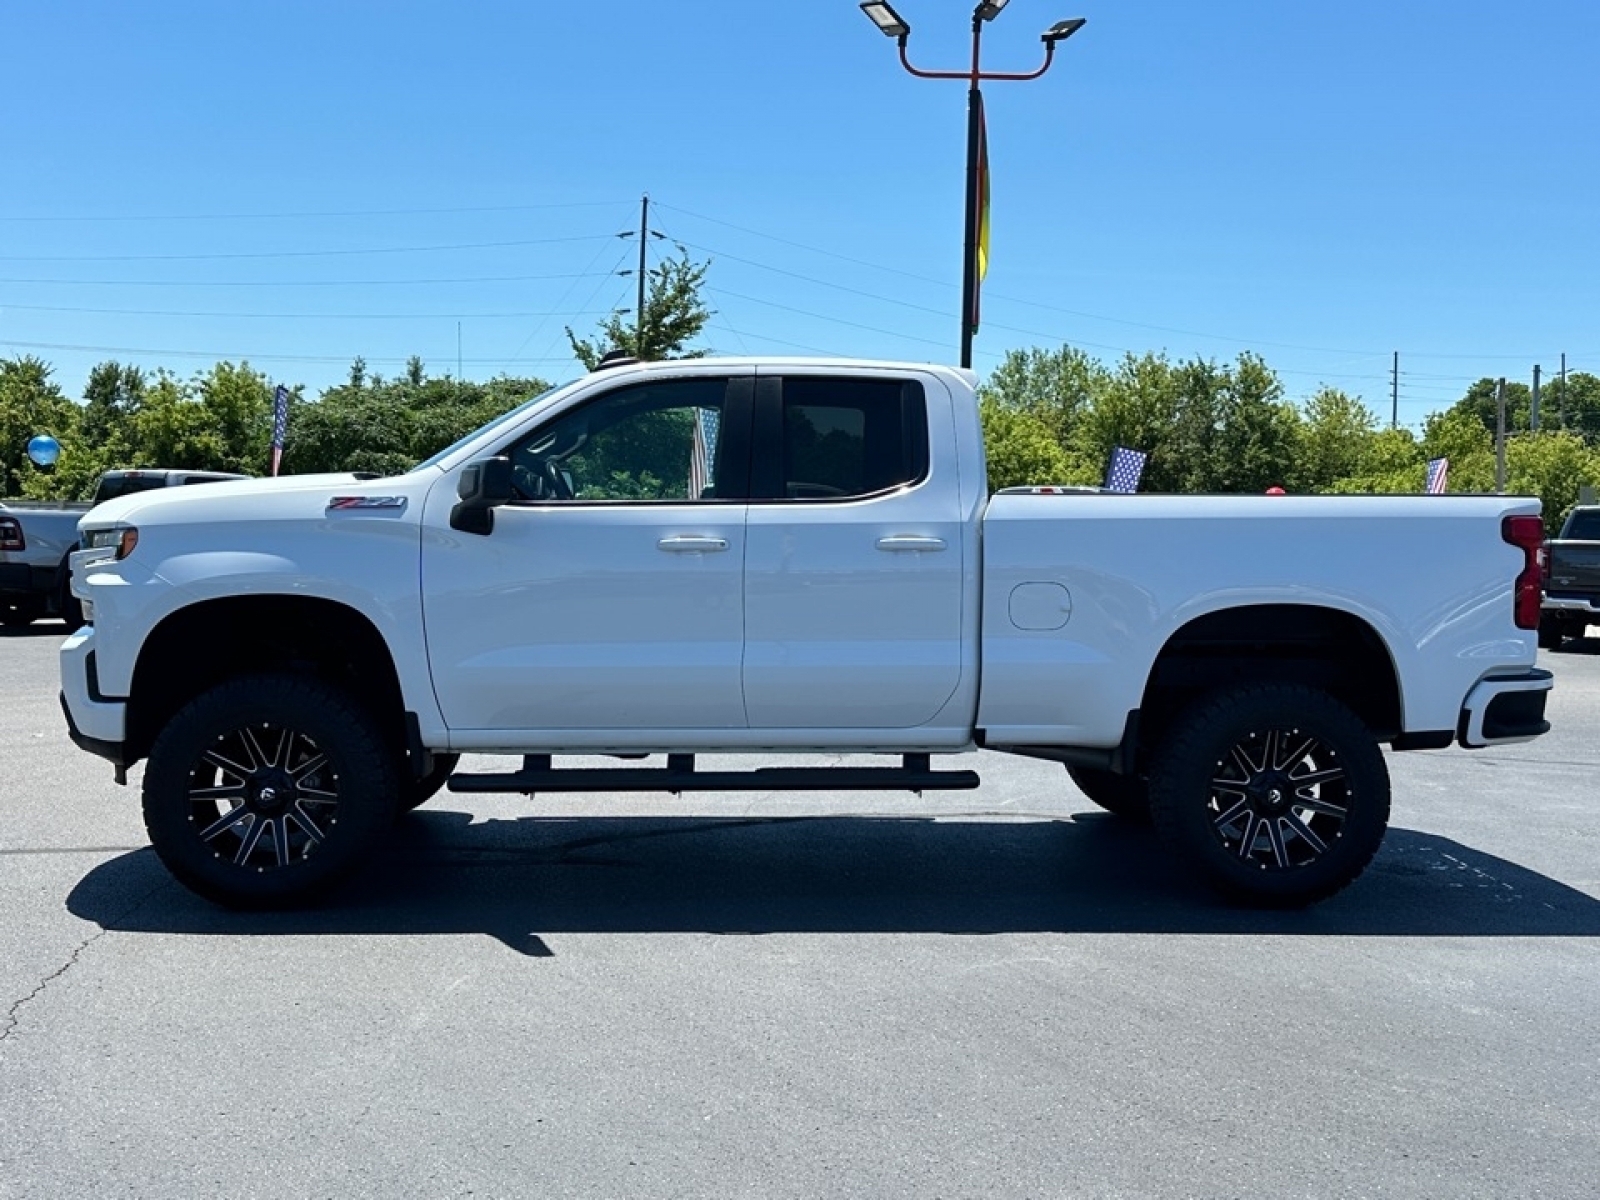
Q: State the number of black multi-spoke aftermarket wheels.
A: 2